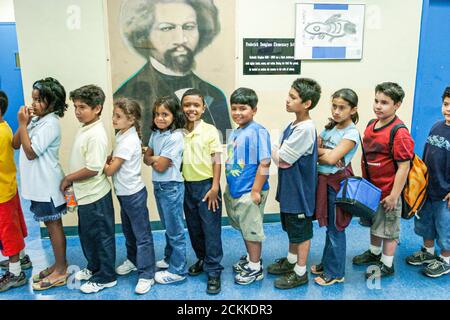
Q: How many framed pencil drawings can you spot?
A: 1